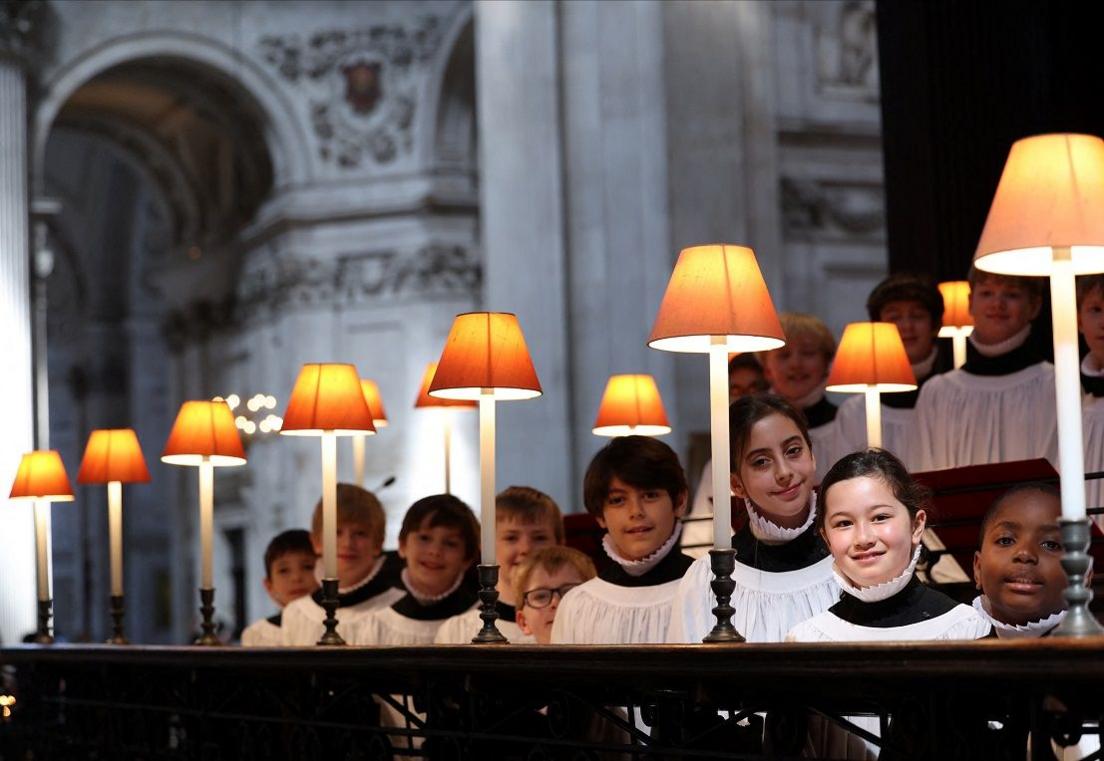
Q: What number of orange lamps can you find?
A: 12